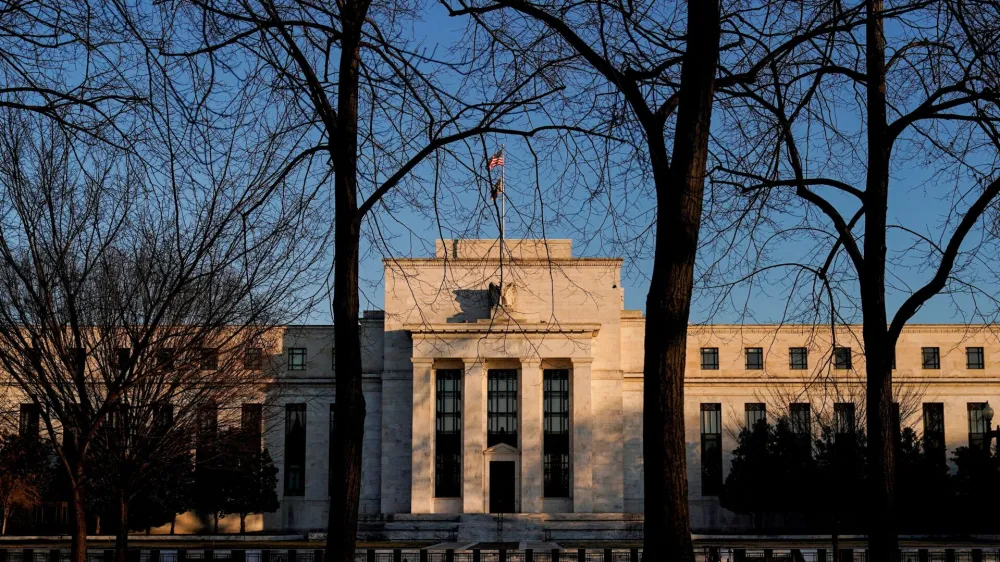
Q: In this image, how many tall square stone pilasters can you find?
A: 4